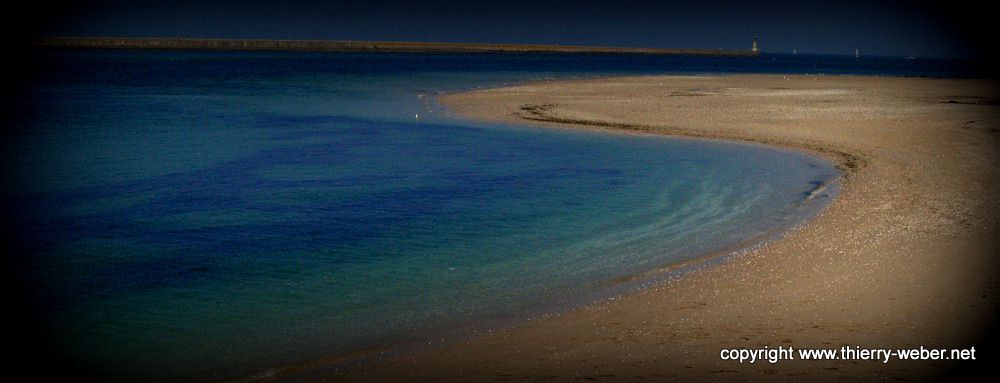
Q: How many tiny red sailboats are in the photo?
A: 0